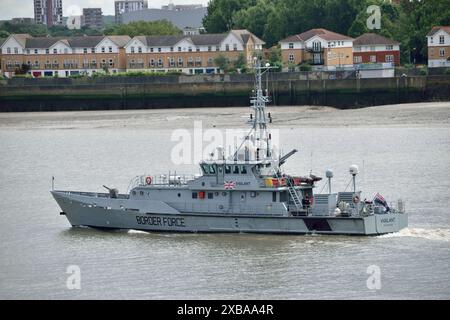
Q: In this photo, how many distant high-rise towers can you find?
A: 3